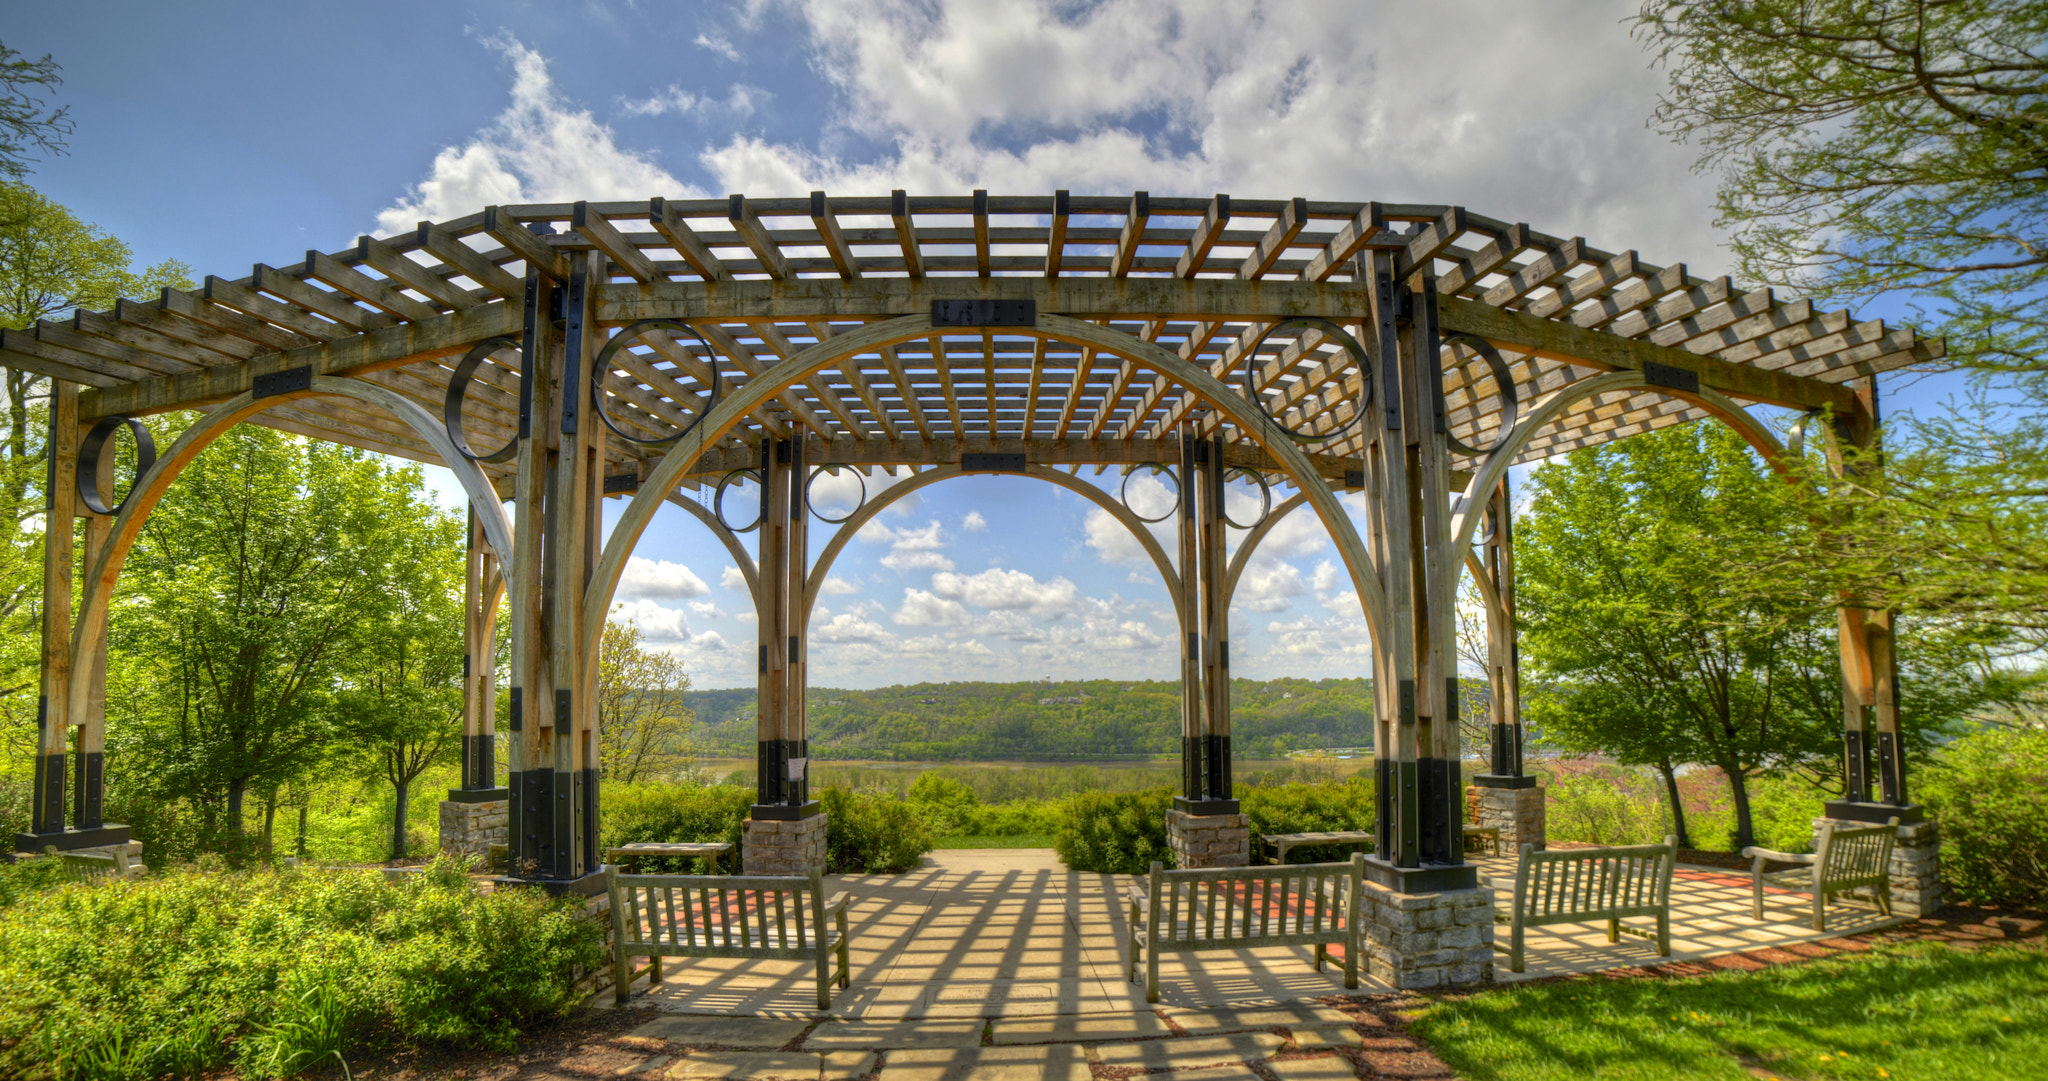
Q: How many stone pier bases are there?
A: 8